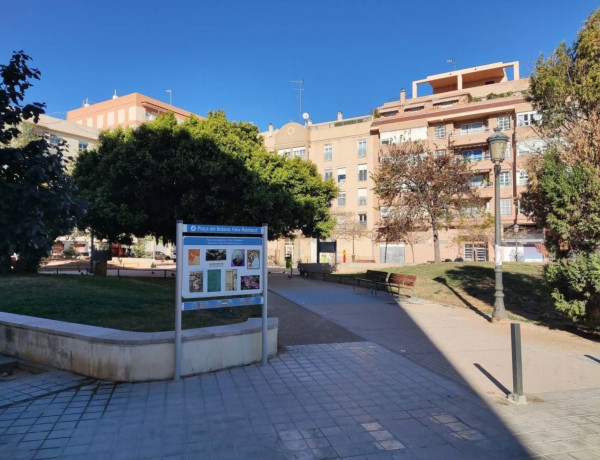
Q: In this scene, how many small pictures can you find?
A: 8